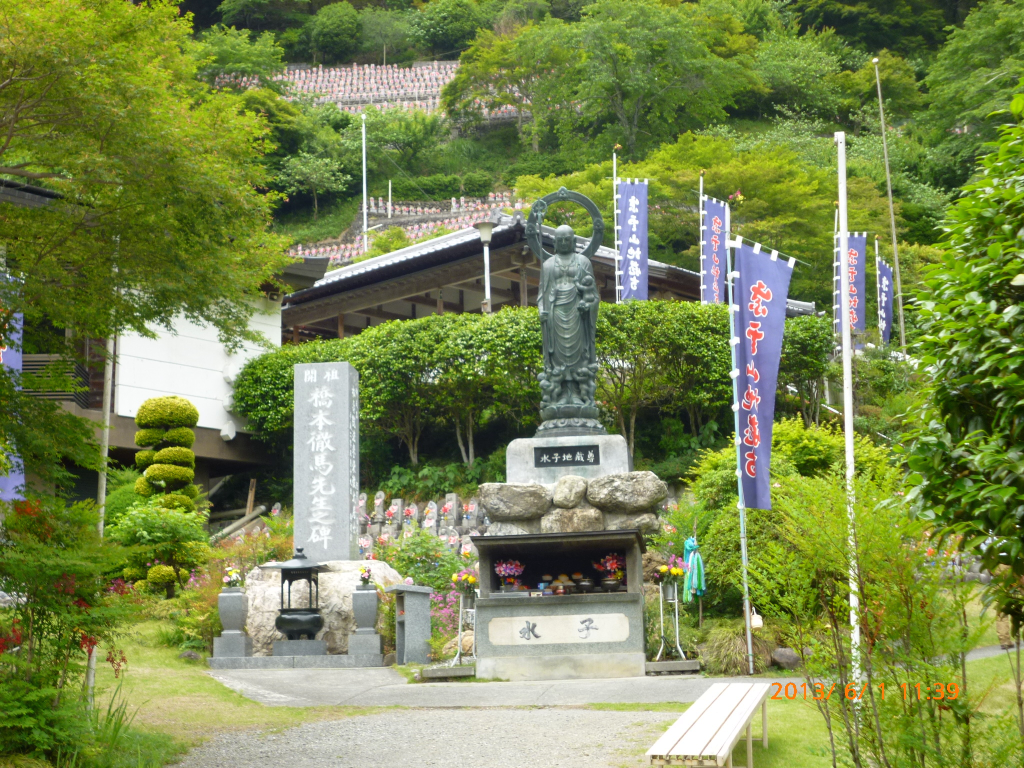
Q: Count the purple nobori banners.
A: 6